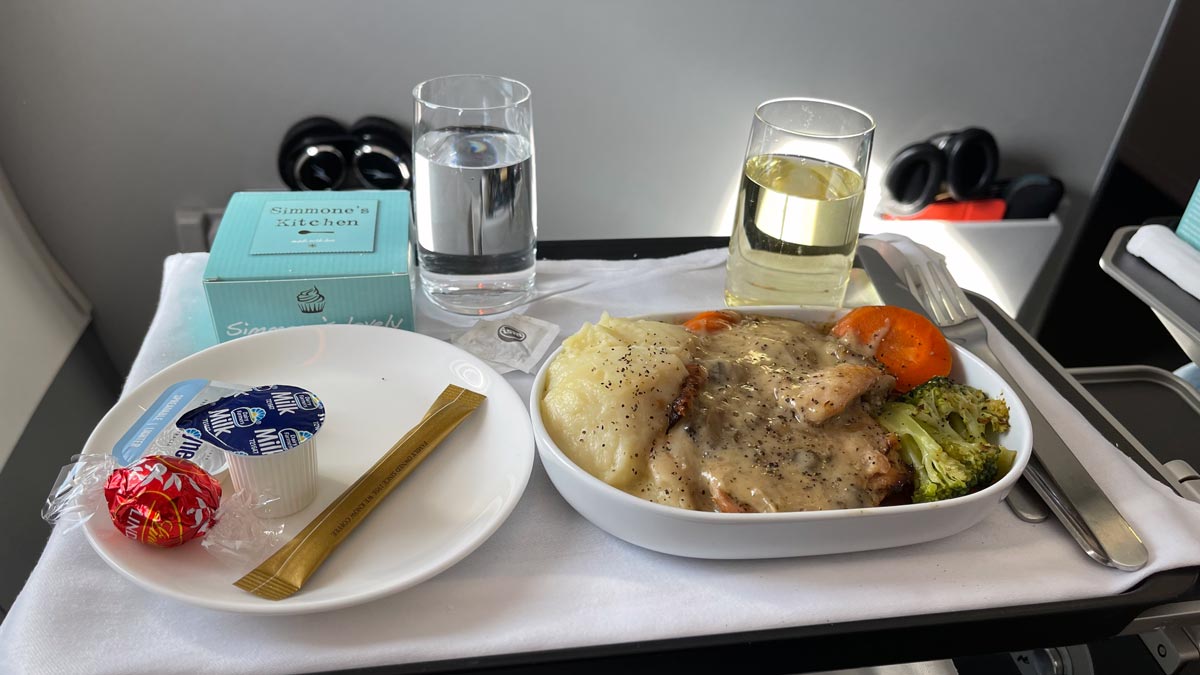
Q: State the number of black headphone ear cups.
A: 4